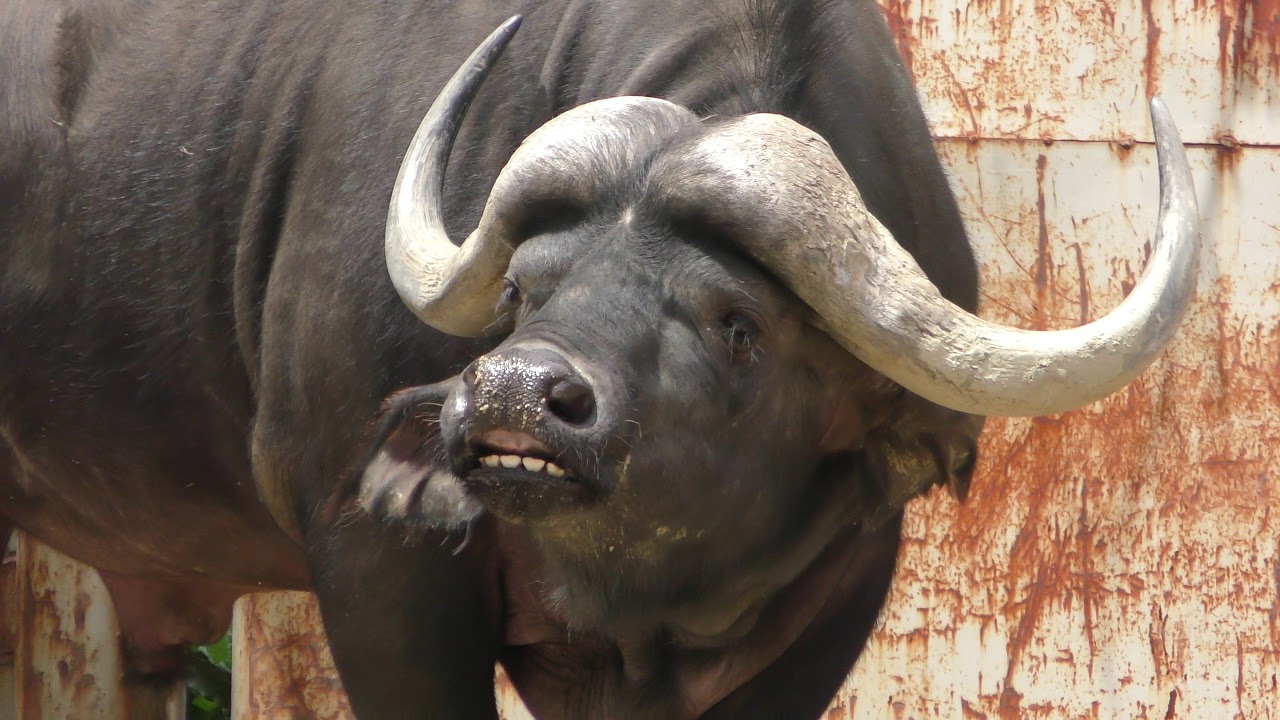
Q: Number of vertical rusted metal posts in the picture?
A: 2